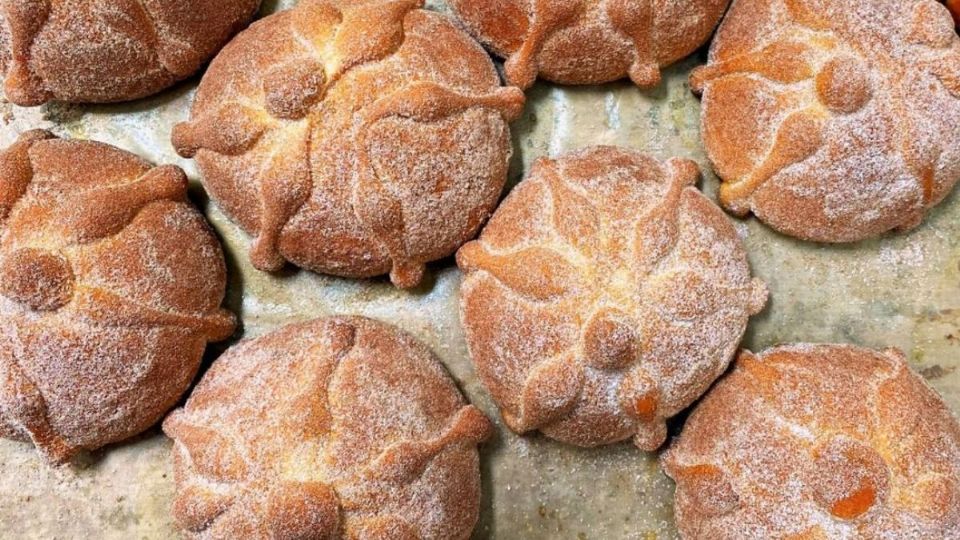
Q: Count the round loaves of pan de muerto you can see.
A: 8